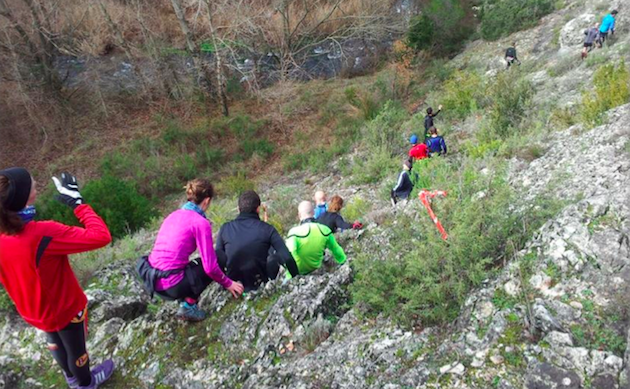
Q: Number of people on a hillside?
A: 13